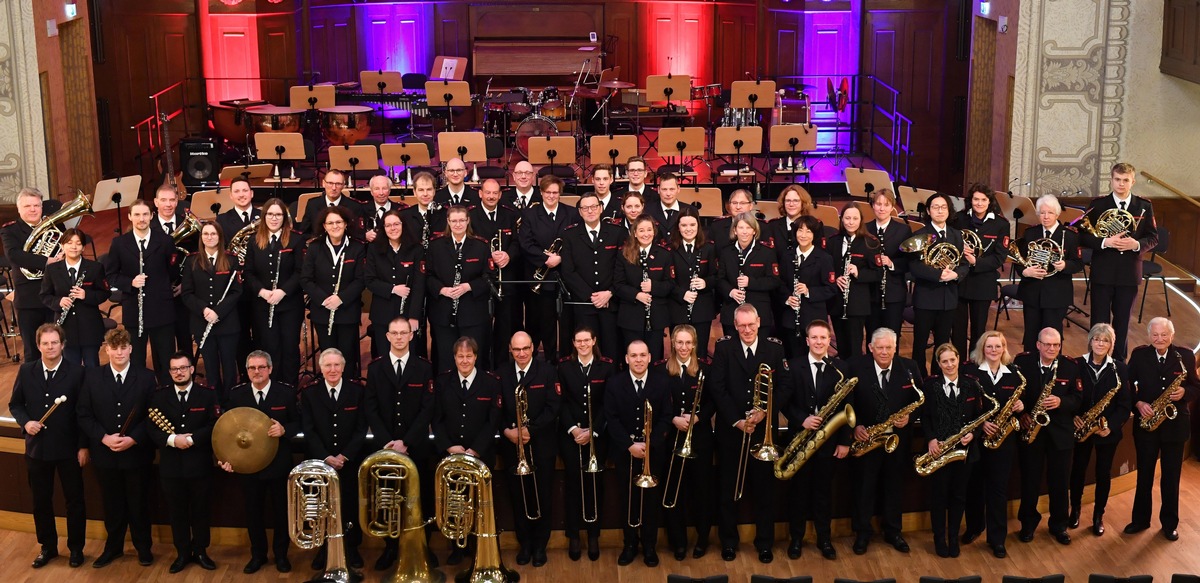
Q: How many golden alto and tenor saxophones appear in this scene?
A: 6